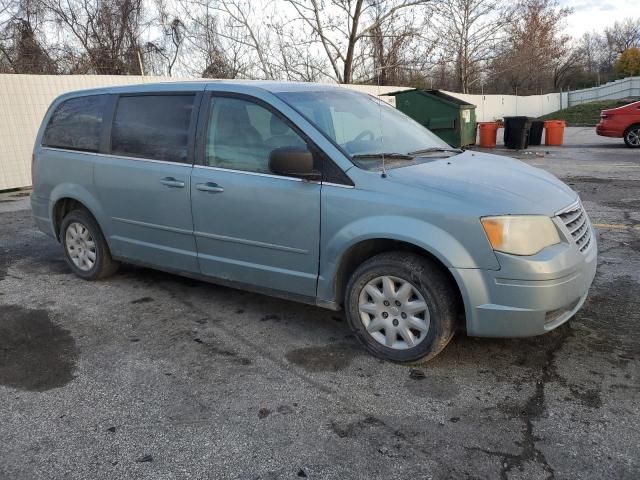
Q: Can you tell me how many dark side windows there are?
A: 2